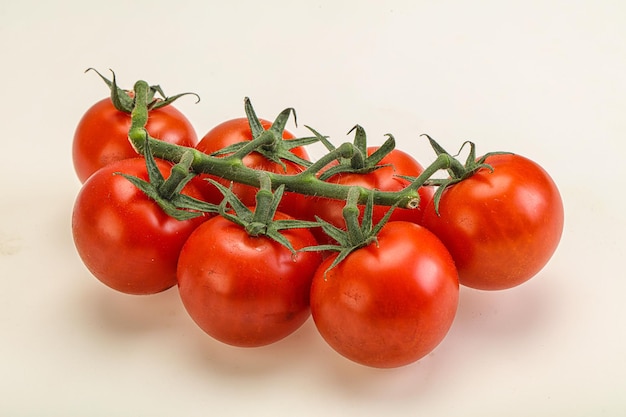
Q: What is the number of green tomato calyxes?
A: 7